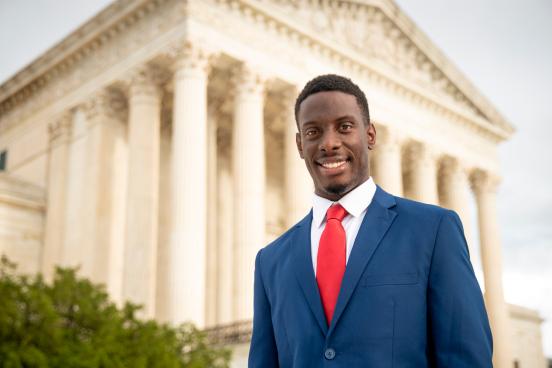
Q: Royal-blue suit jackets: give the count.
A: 1